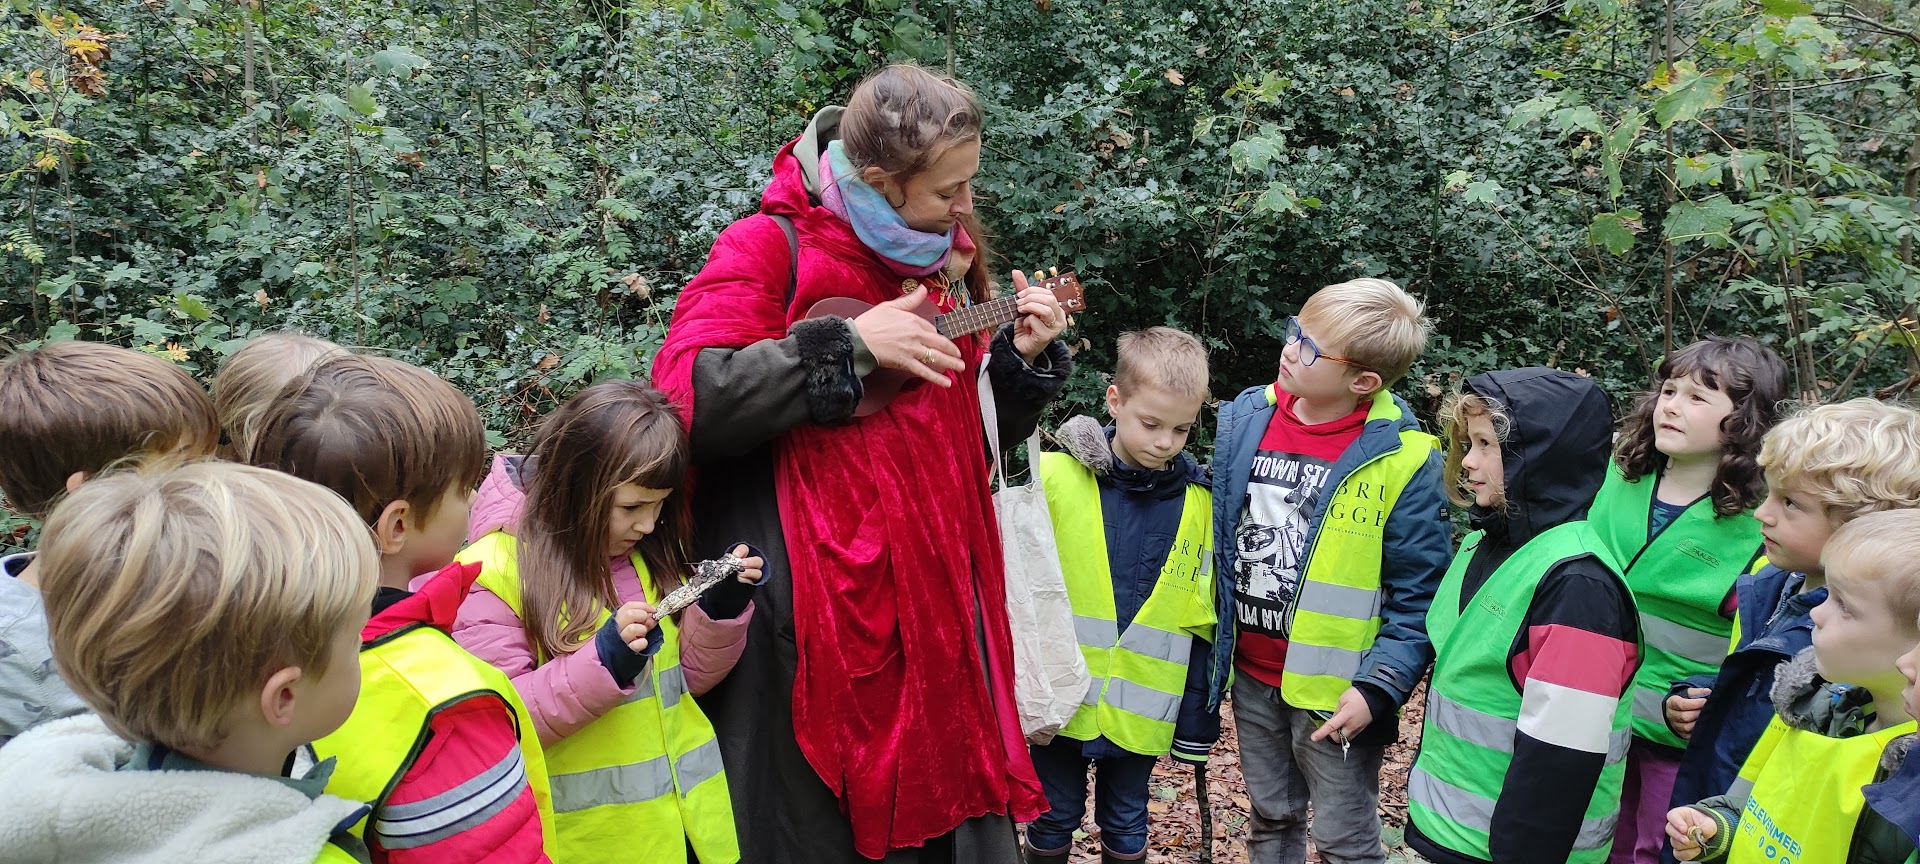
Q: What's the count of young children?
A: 12